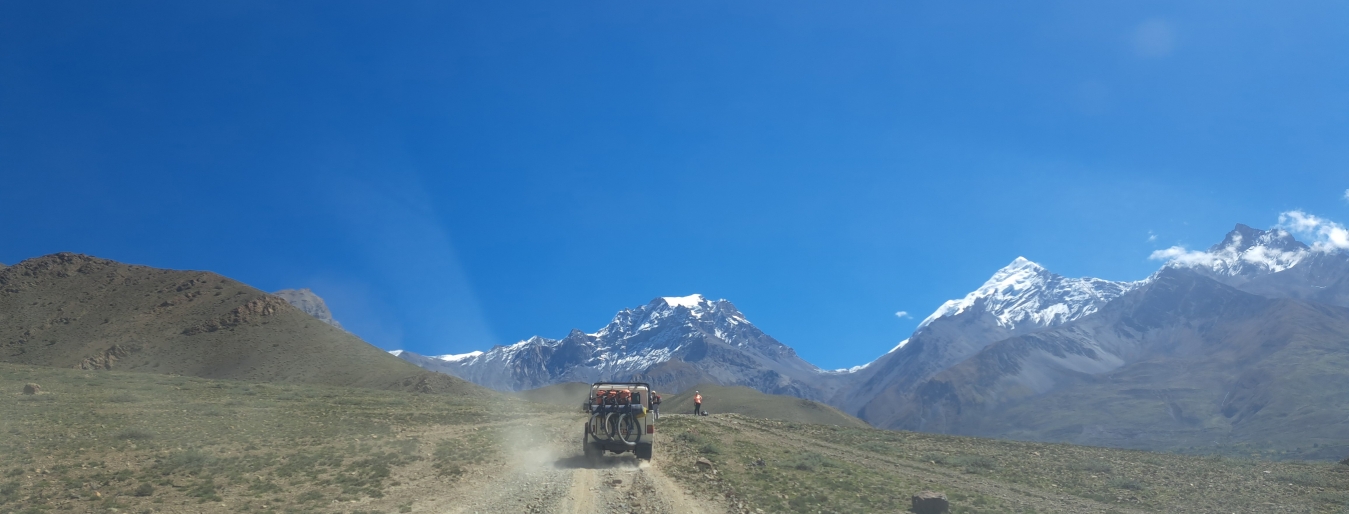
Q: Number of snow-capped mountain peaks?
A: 3